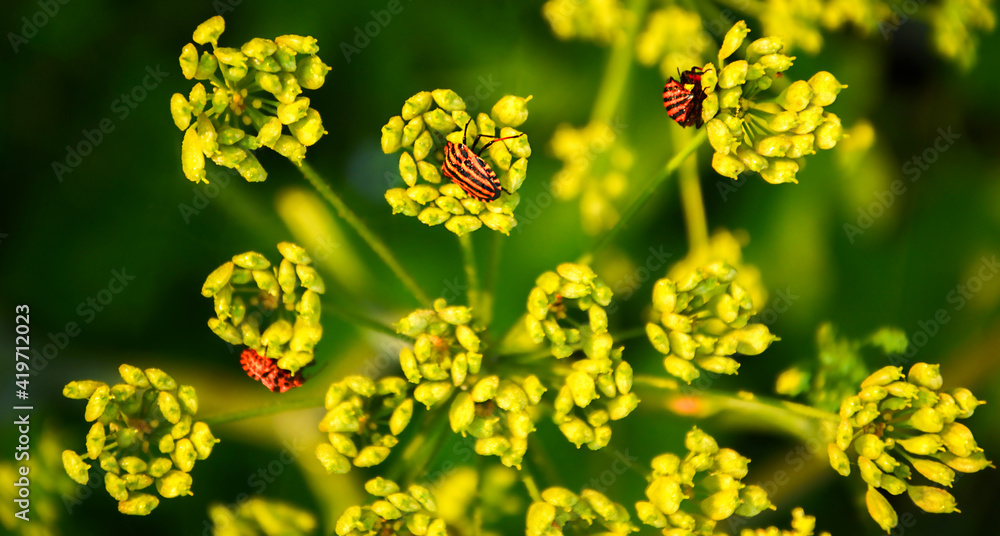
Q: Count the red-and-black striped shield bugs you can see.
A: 3